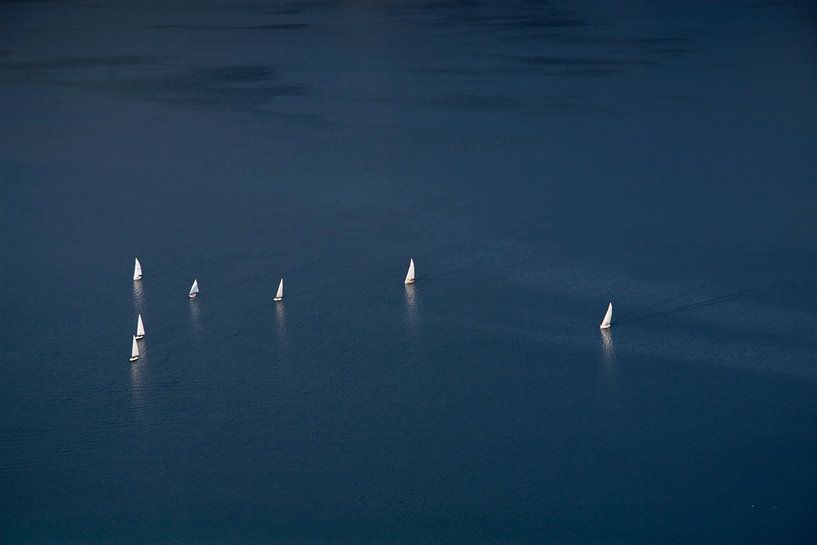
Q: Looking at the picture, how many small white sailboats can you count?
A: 7